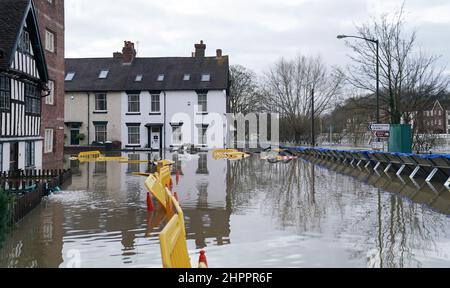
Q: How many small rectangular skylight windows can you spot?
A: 6